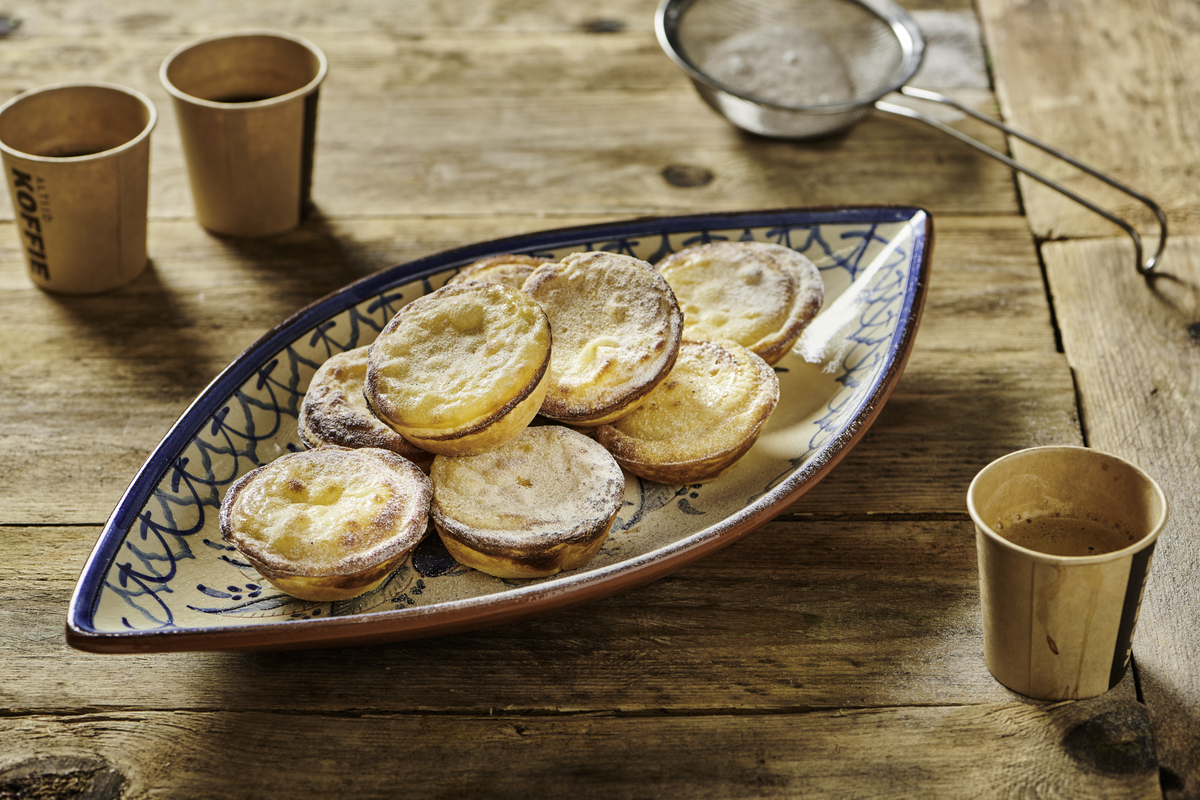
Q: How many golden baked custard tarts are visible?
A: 8